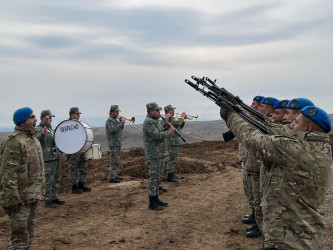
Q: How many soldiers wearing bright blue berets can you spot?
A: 6